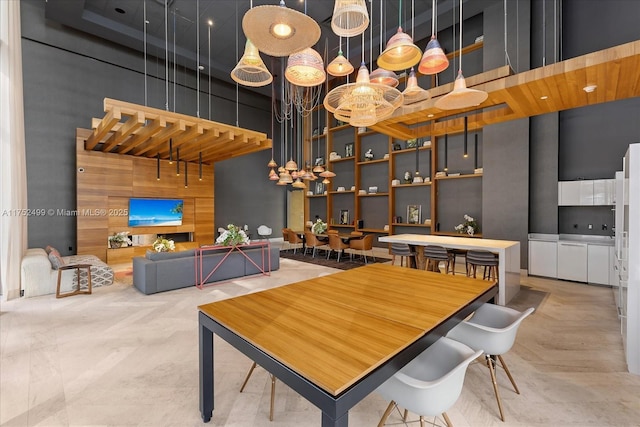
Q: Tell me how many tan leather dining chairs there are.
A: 7